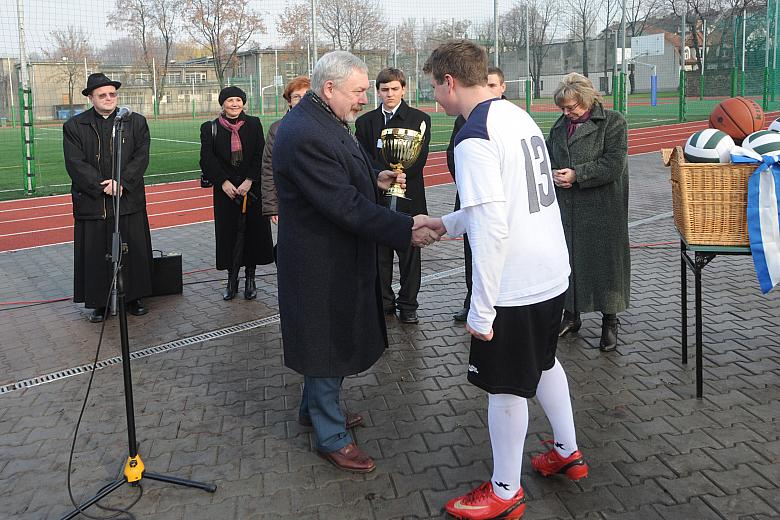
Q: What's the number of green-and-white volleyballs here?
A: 2